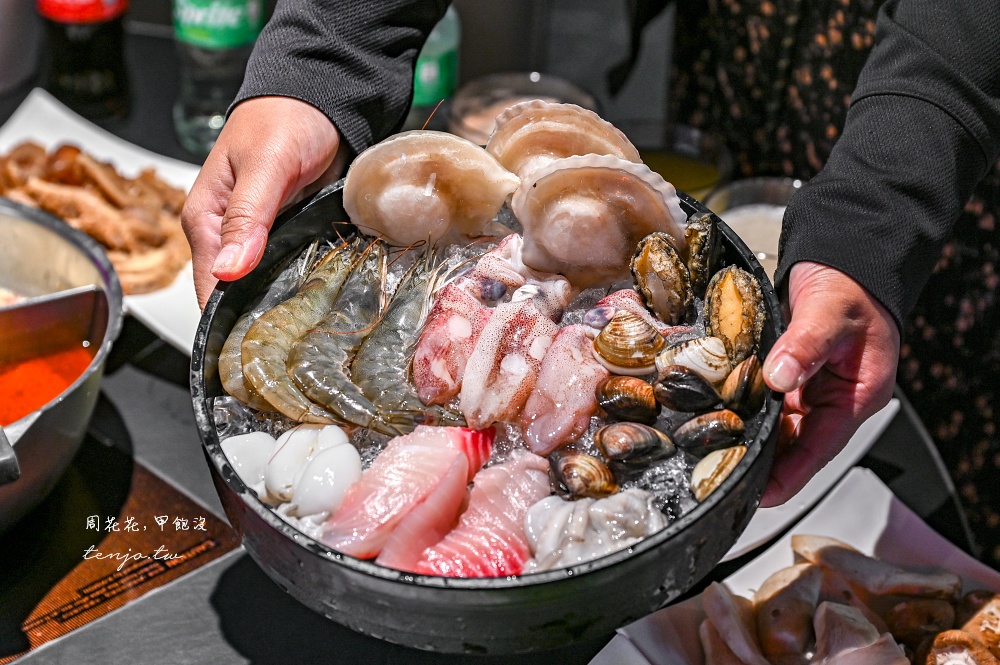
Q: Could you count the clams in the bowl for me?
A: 9